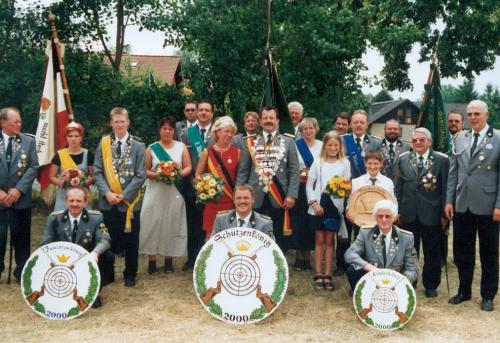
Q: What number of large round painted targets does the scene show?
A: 3